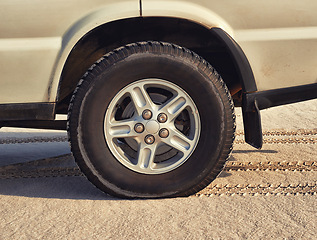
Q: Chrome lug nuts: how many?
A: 5